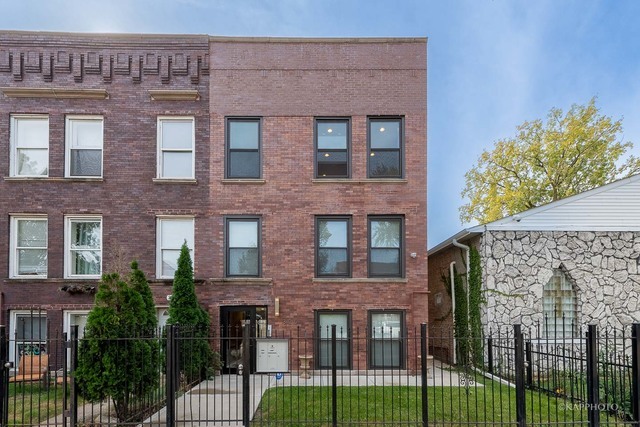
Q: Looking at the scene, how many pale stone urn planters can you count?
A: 2